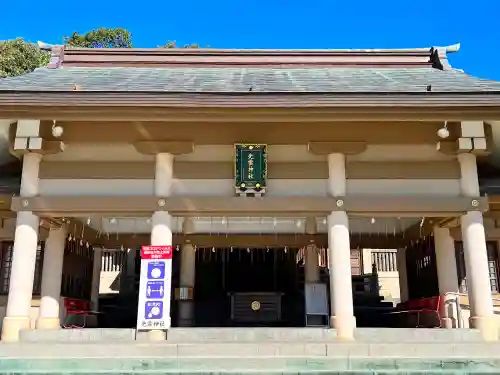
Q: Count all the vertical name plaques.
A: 1